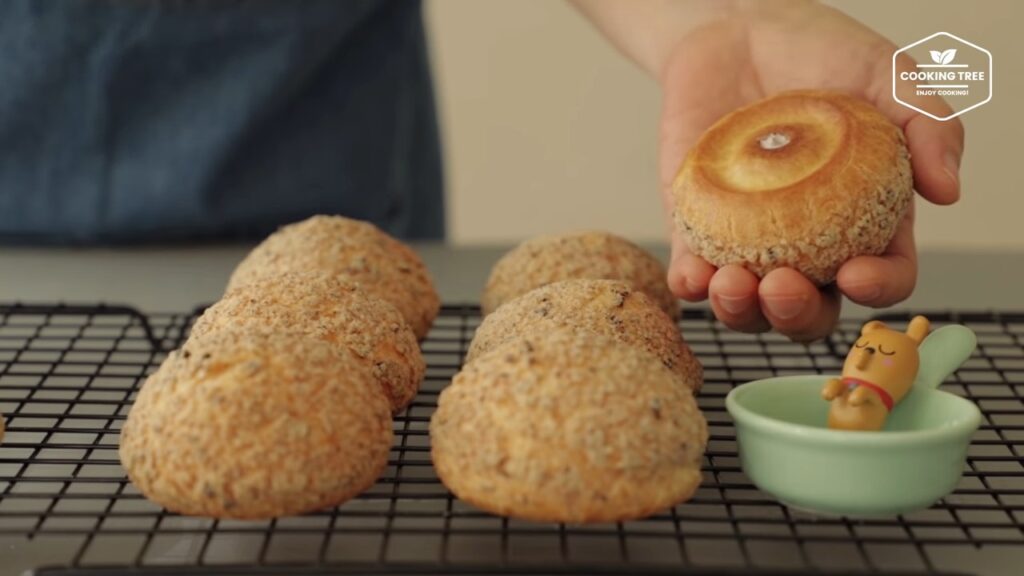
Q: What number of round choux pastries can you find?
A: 7